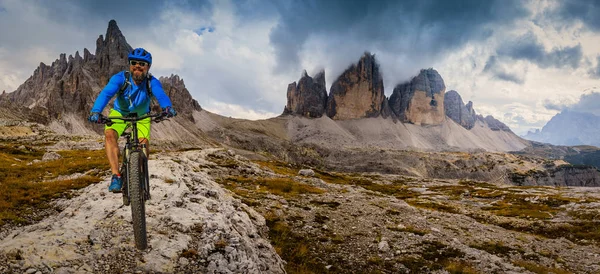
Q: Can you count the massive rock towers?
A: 3